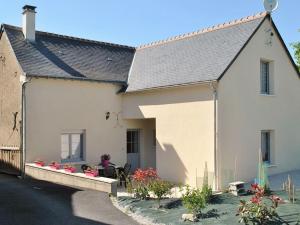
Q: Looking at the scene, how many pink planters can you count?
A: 4